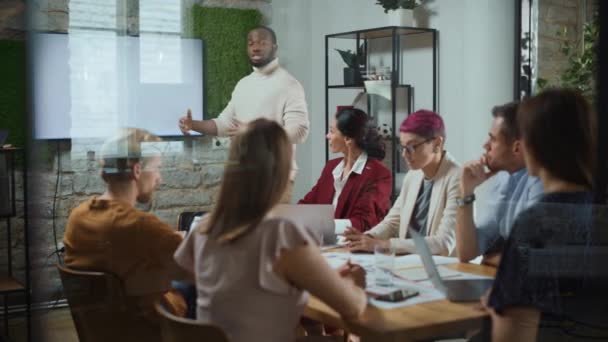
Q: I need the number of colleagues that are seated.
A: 6